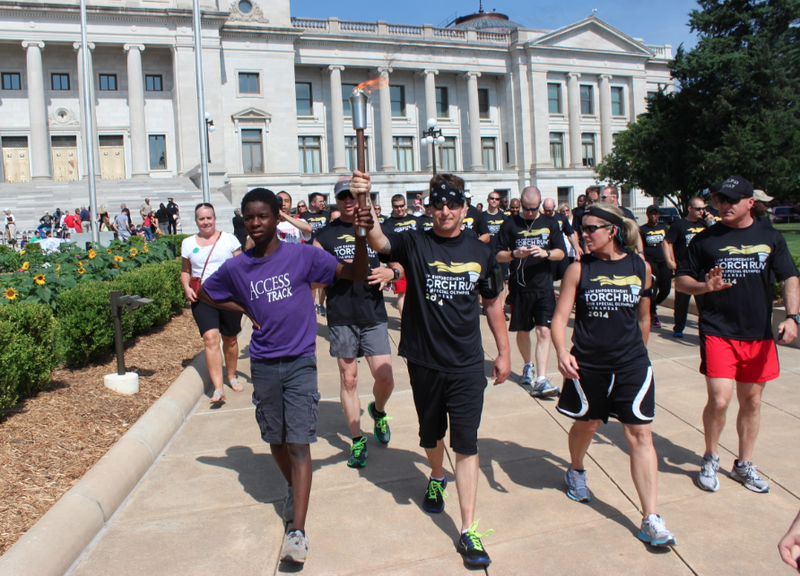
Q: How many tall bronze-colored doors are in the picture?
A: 3